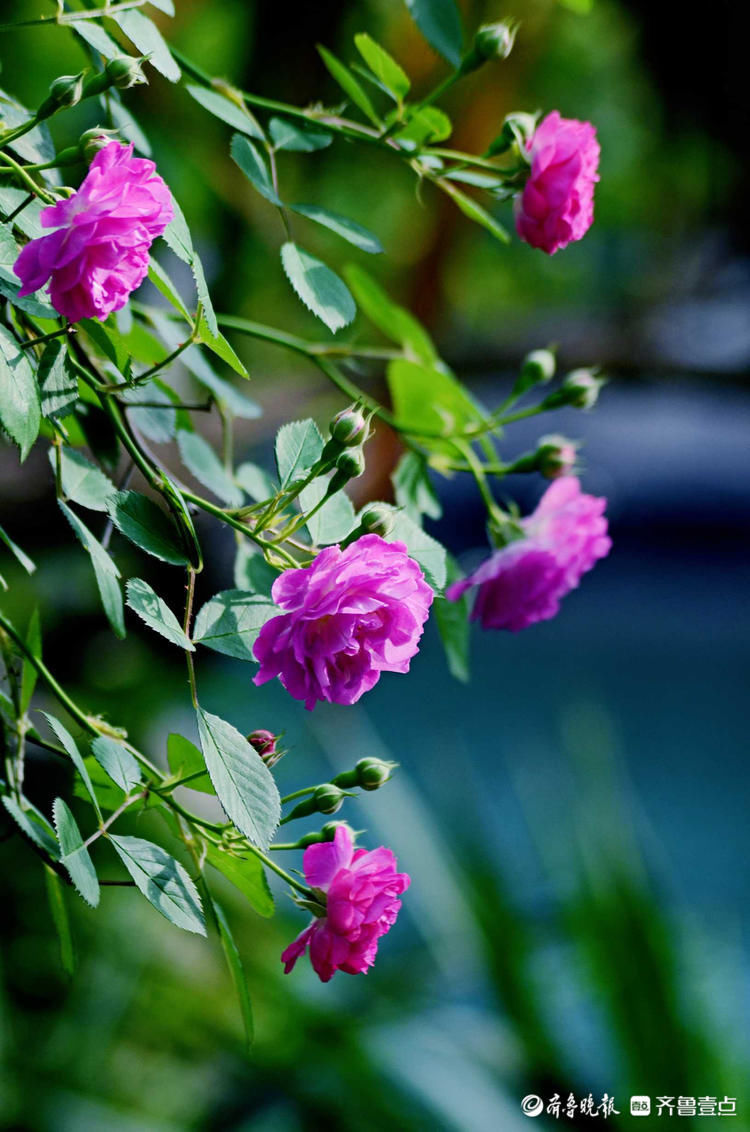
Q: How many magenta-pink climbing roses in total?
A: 5